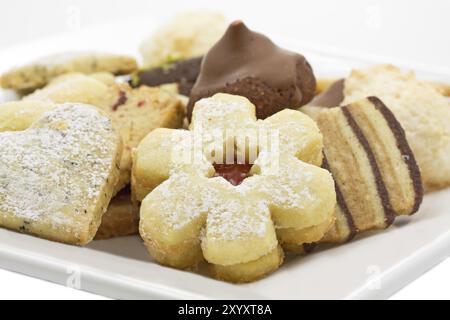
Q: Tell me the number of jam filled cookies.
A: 1